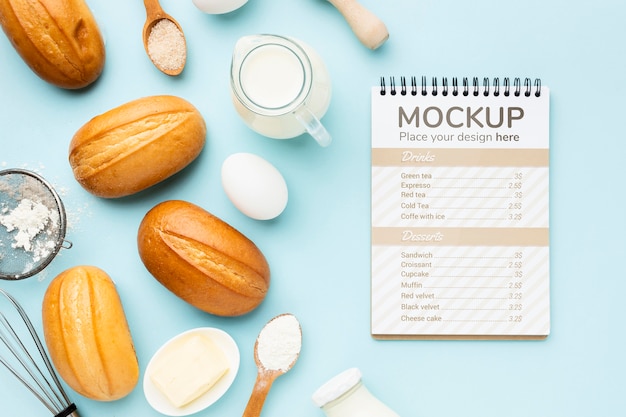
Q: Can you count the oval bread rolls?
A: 4